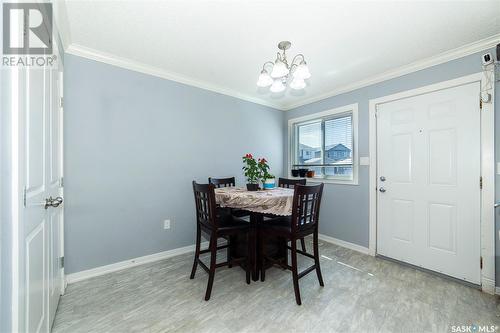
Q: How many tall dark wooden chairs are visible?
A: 4